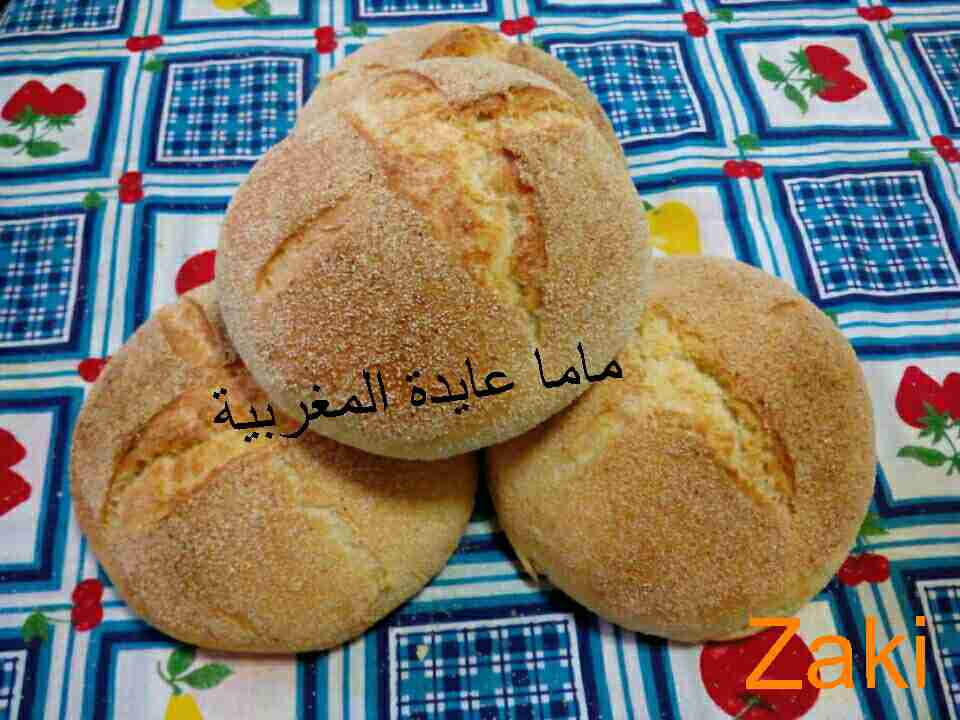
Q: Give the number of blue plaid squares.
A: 10